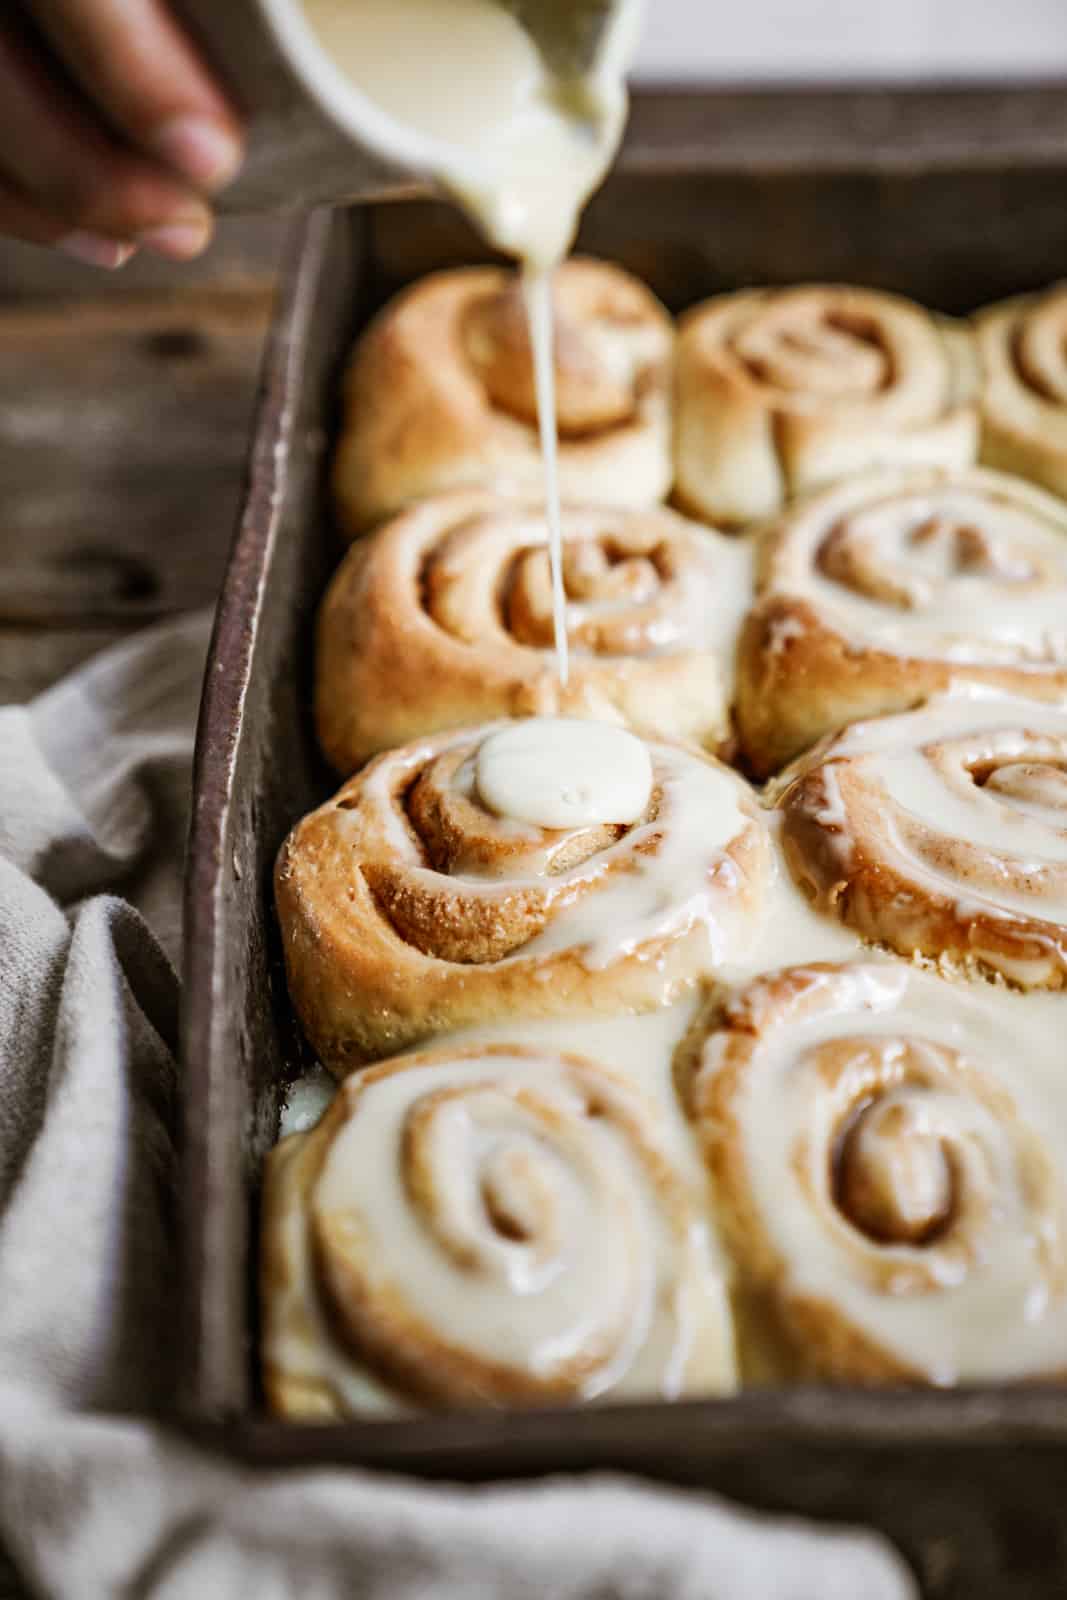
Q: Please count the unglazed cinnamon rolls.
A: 3